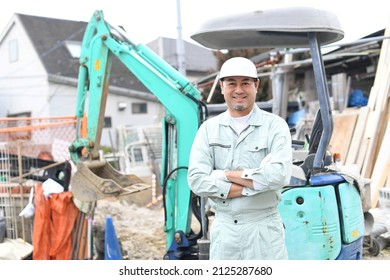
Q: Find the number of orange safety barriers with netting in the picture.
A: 1